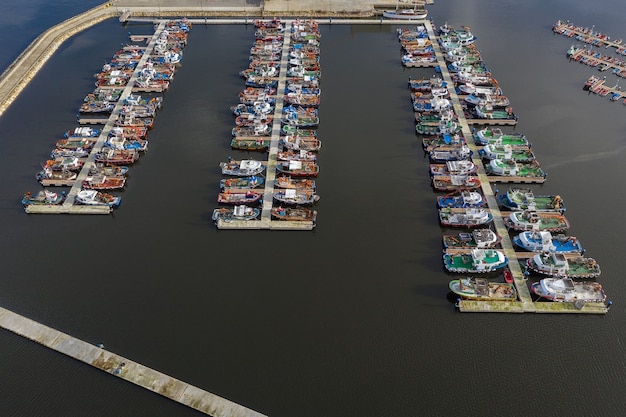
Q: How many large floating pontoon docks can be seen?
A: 3